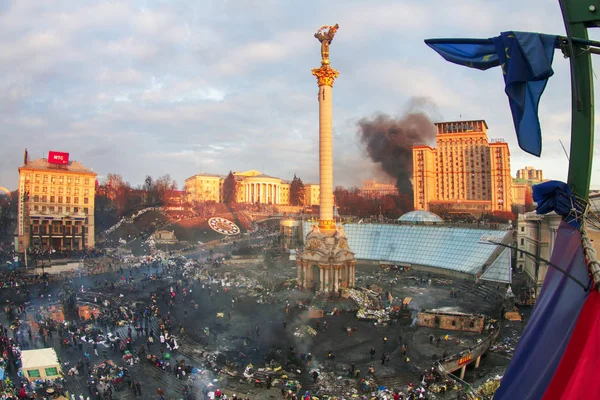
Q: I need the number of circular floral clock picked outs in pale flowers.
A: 1